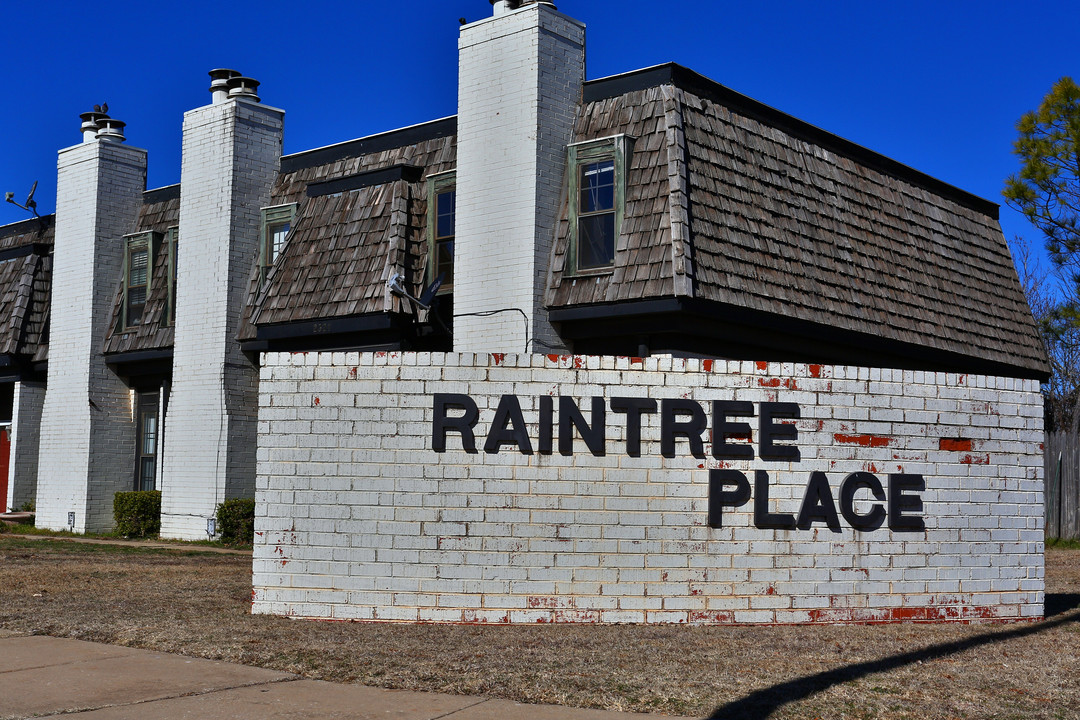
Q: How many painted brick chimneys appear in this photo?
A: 3